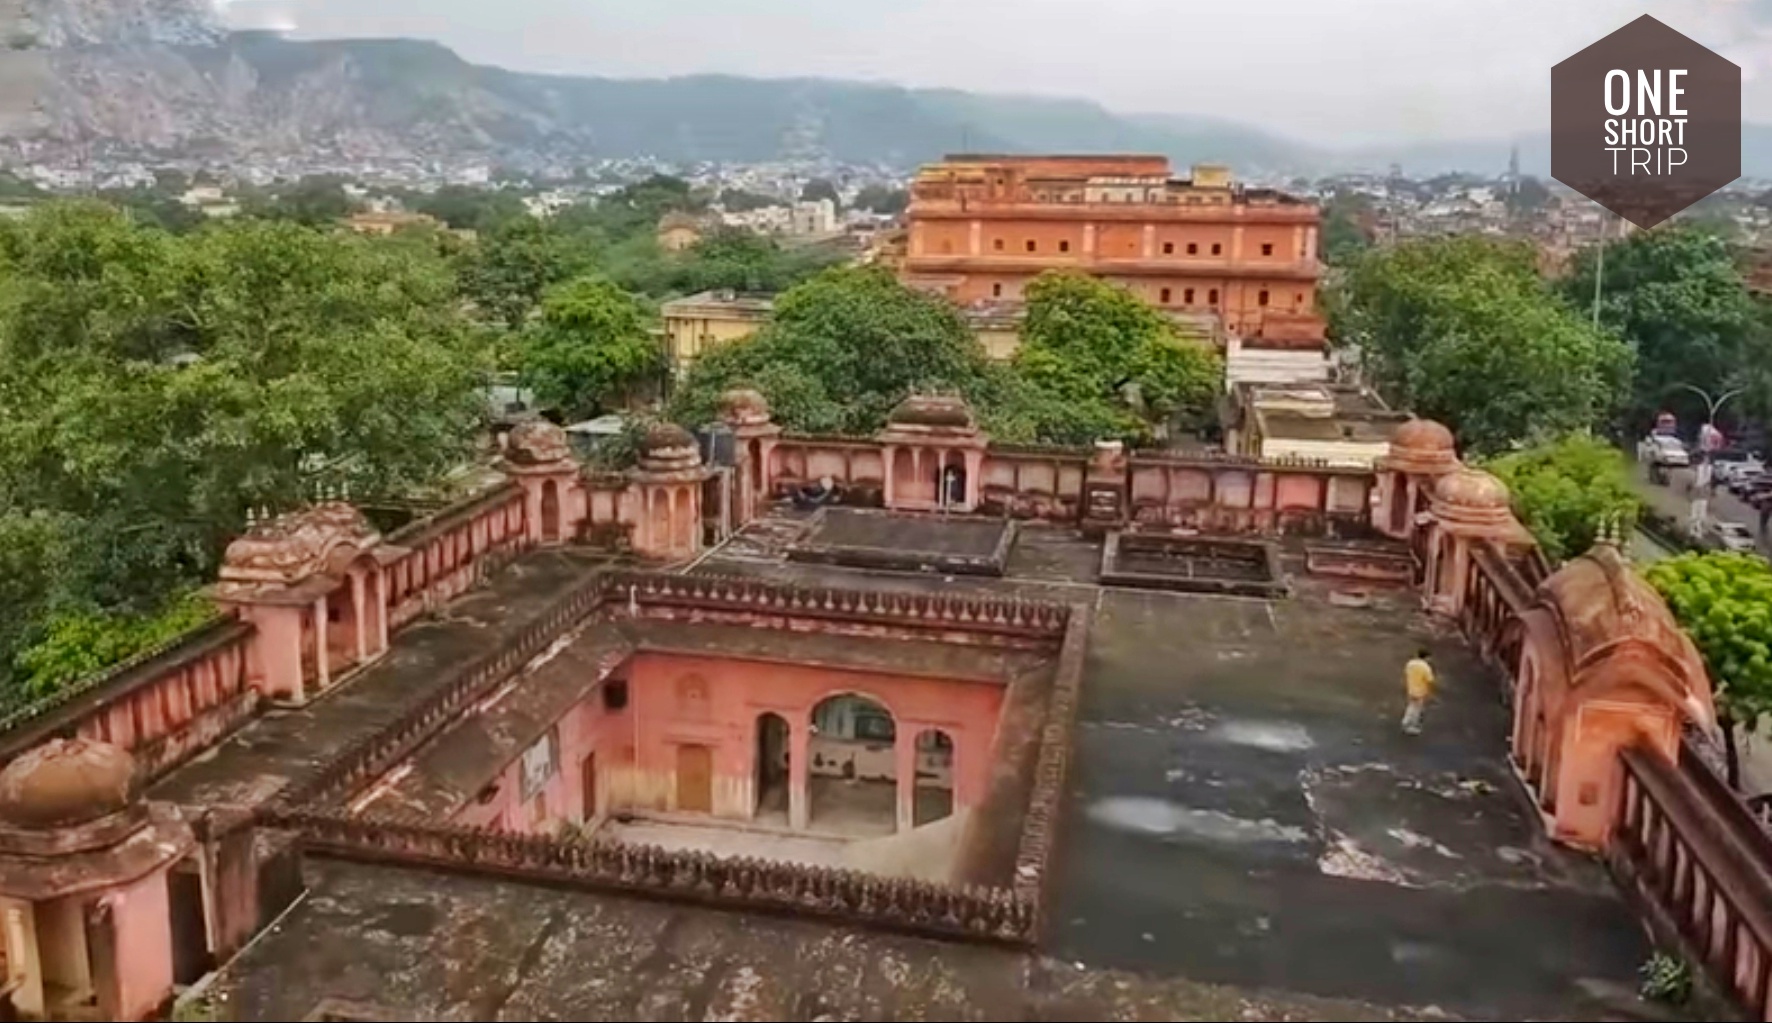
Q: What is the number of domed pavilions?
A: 9